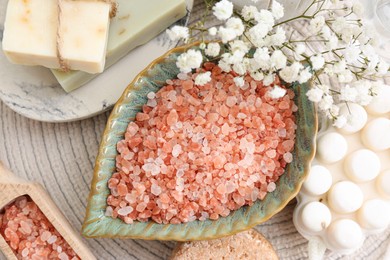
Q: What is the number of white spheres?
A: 11